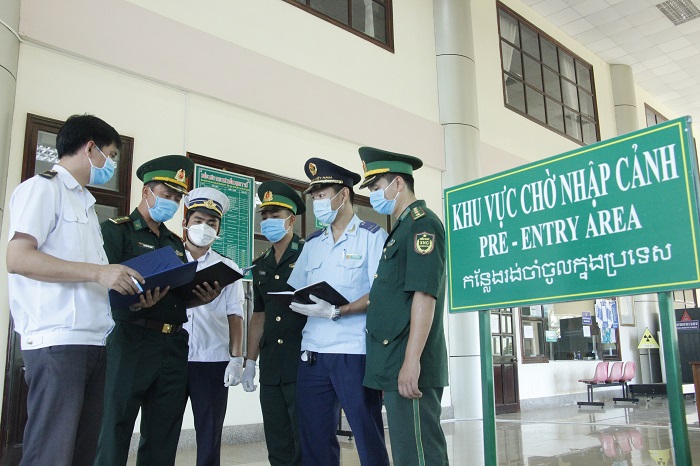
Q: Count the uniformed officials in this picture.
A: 6